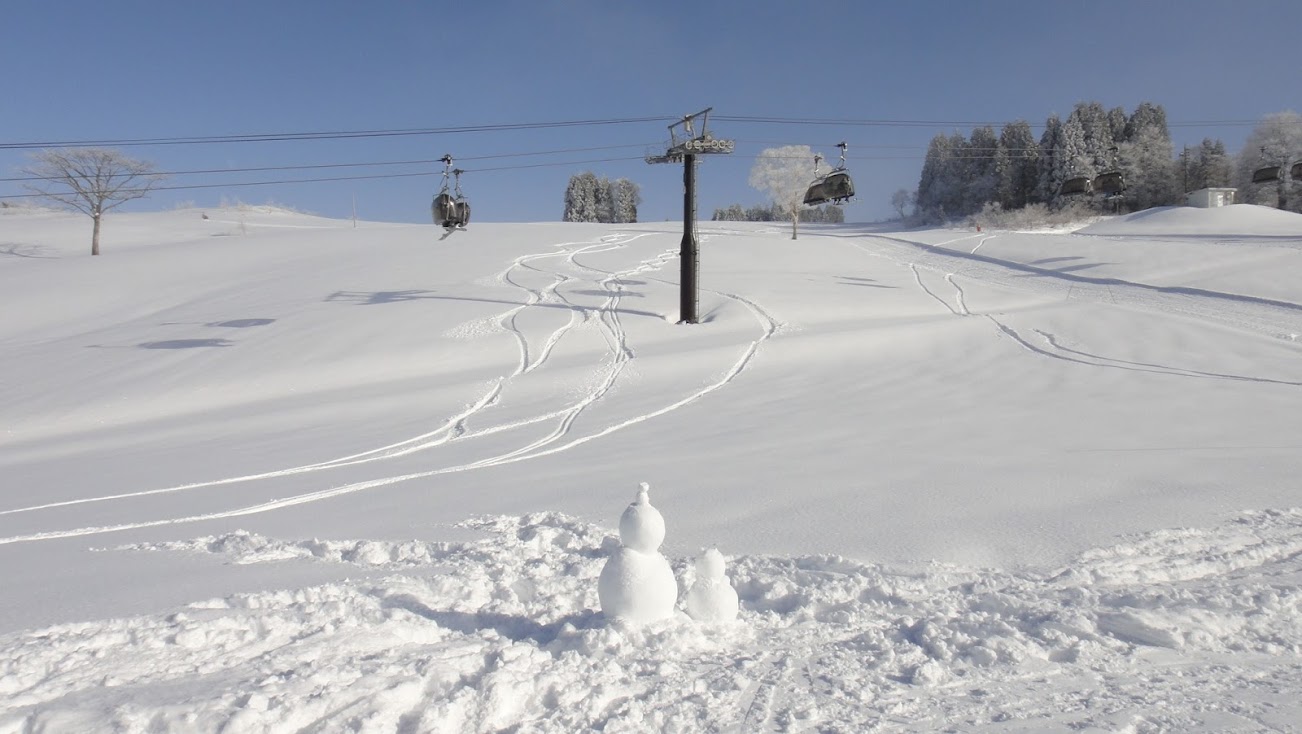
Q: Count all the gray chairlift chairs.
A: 8